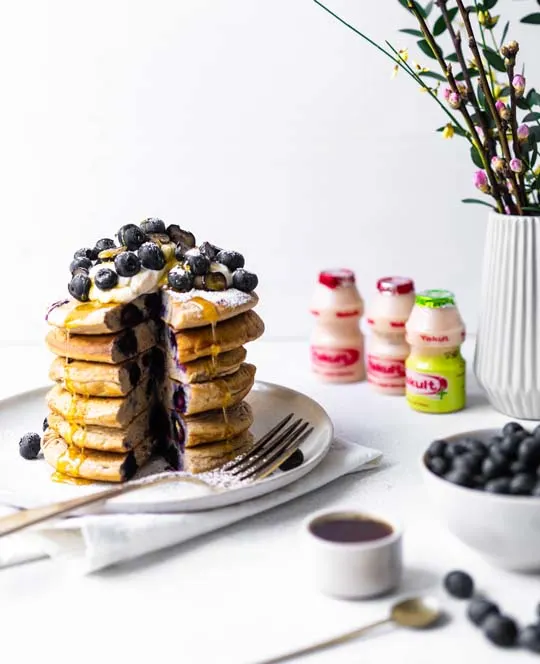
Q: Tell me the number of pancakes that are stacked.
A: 6